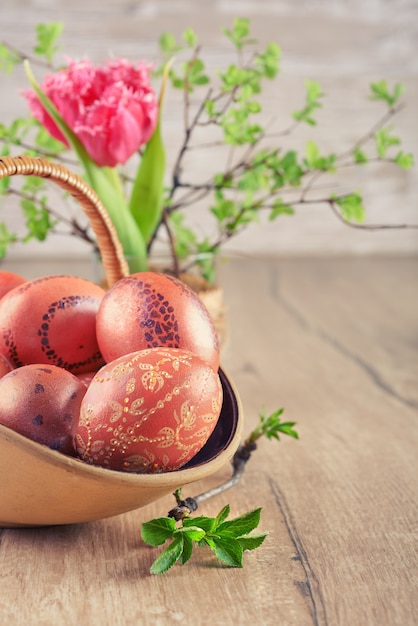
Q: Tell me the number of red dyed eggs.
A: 7